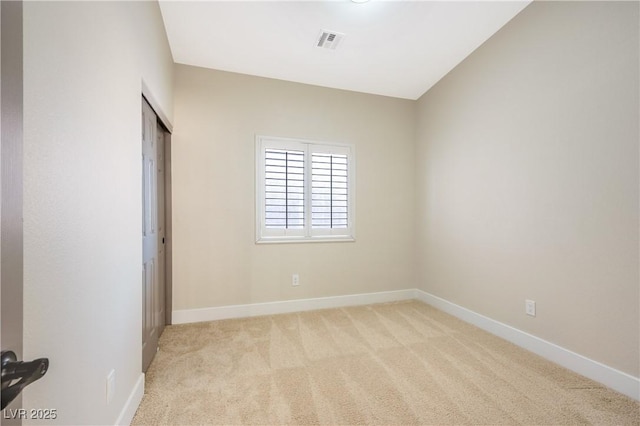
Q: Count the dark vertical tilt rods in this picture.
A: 2